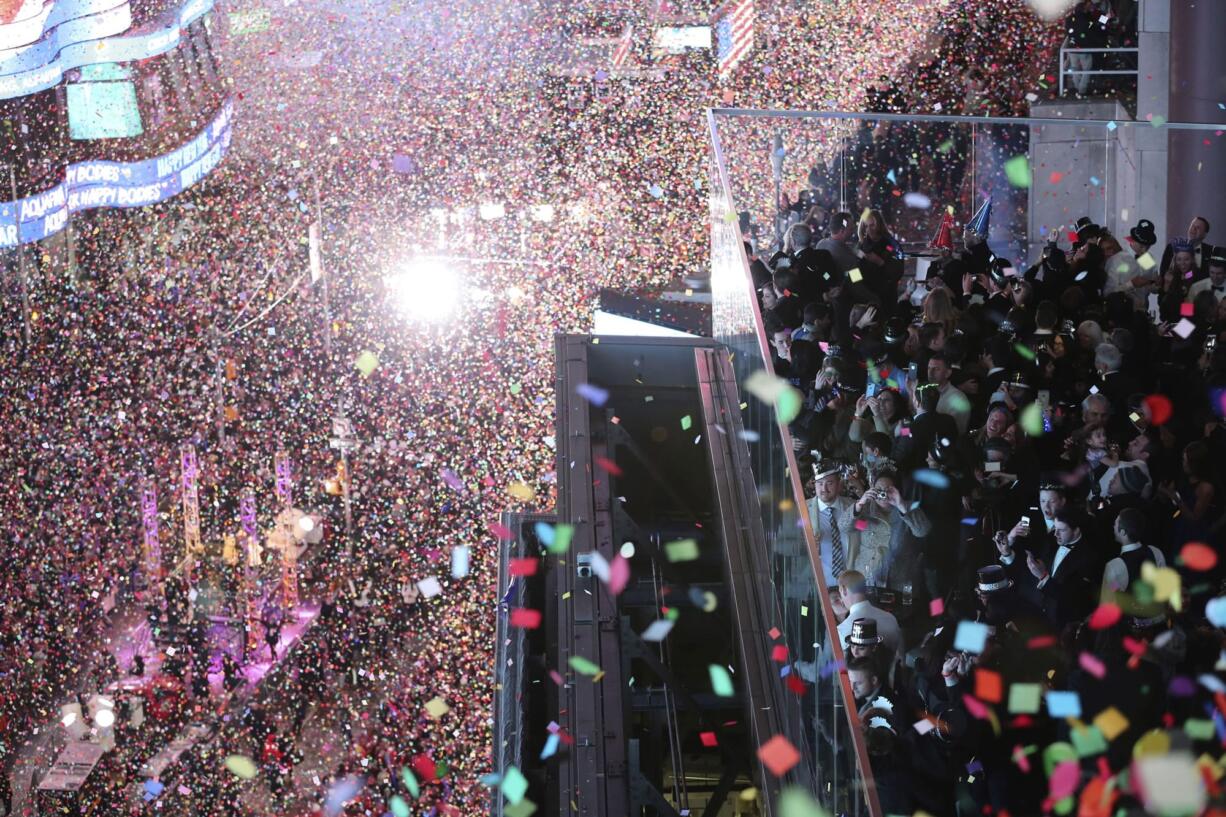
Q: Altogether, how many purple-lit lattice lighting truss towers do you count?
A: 4